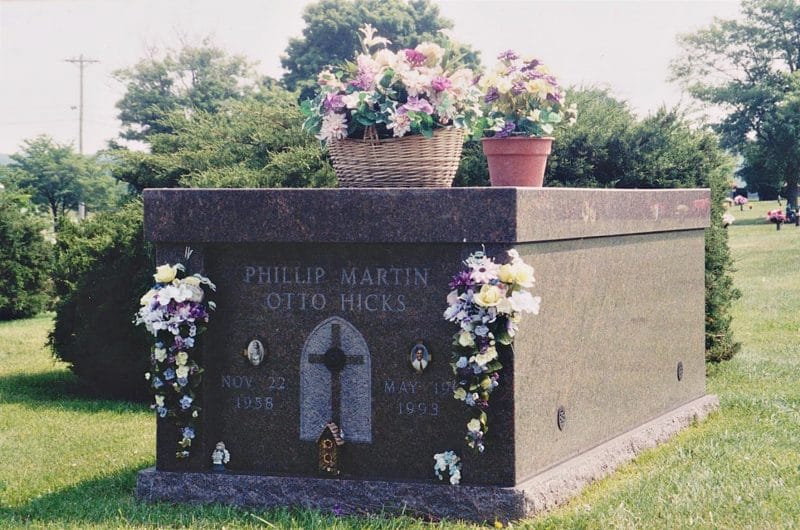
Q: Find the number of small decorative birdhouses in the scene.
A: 1